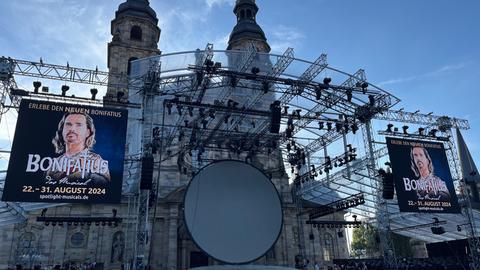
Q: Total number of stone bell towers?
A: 2